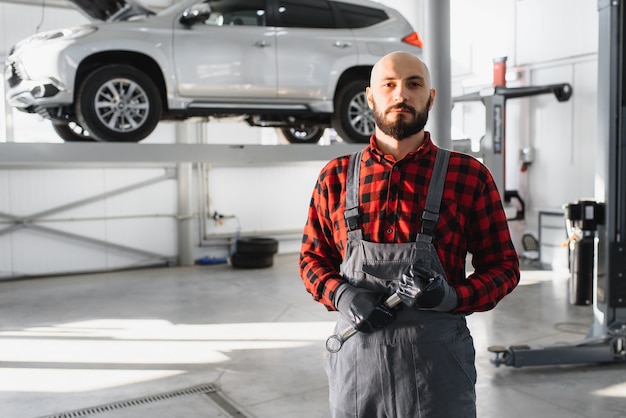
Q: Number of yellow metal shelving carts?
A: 0